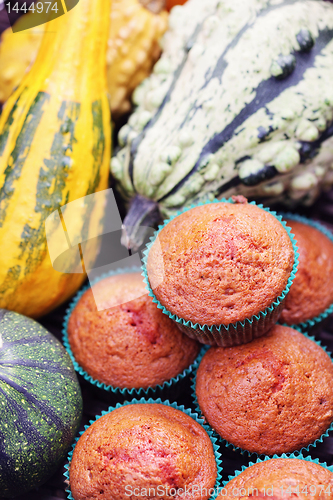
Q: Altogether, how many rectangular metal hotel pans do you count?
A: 0